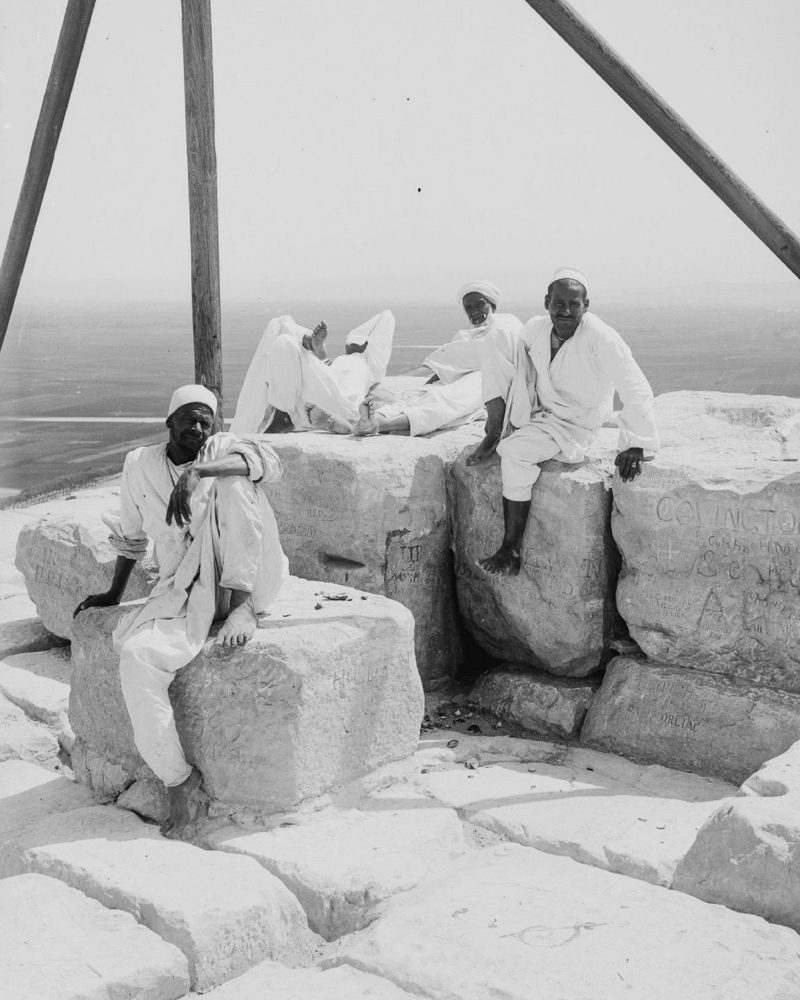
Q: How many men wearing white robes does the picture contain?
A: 4